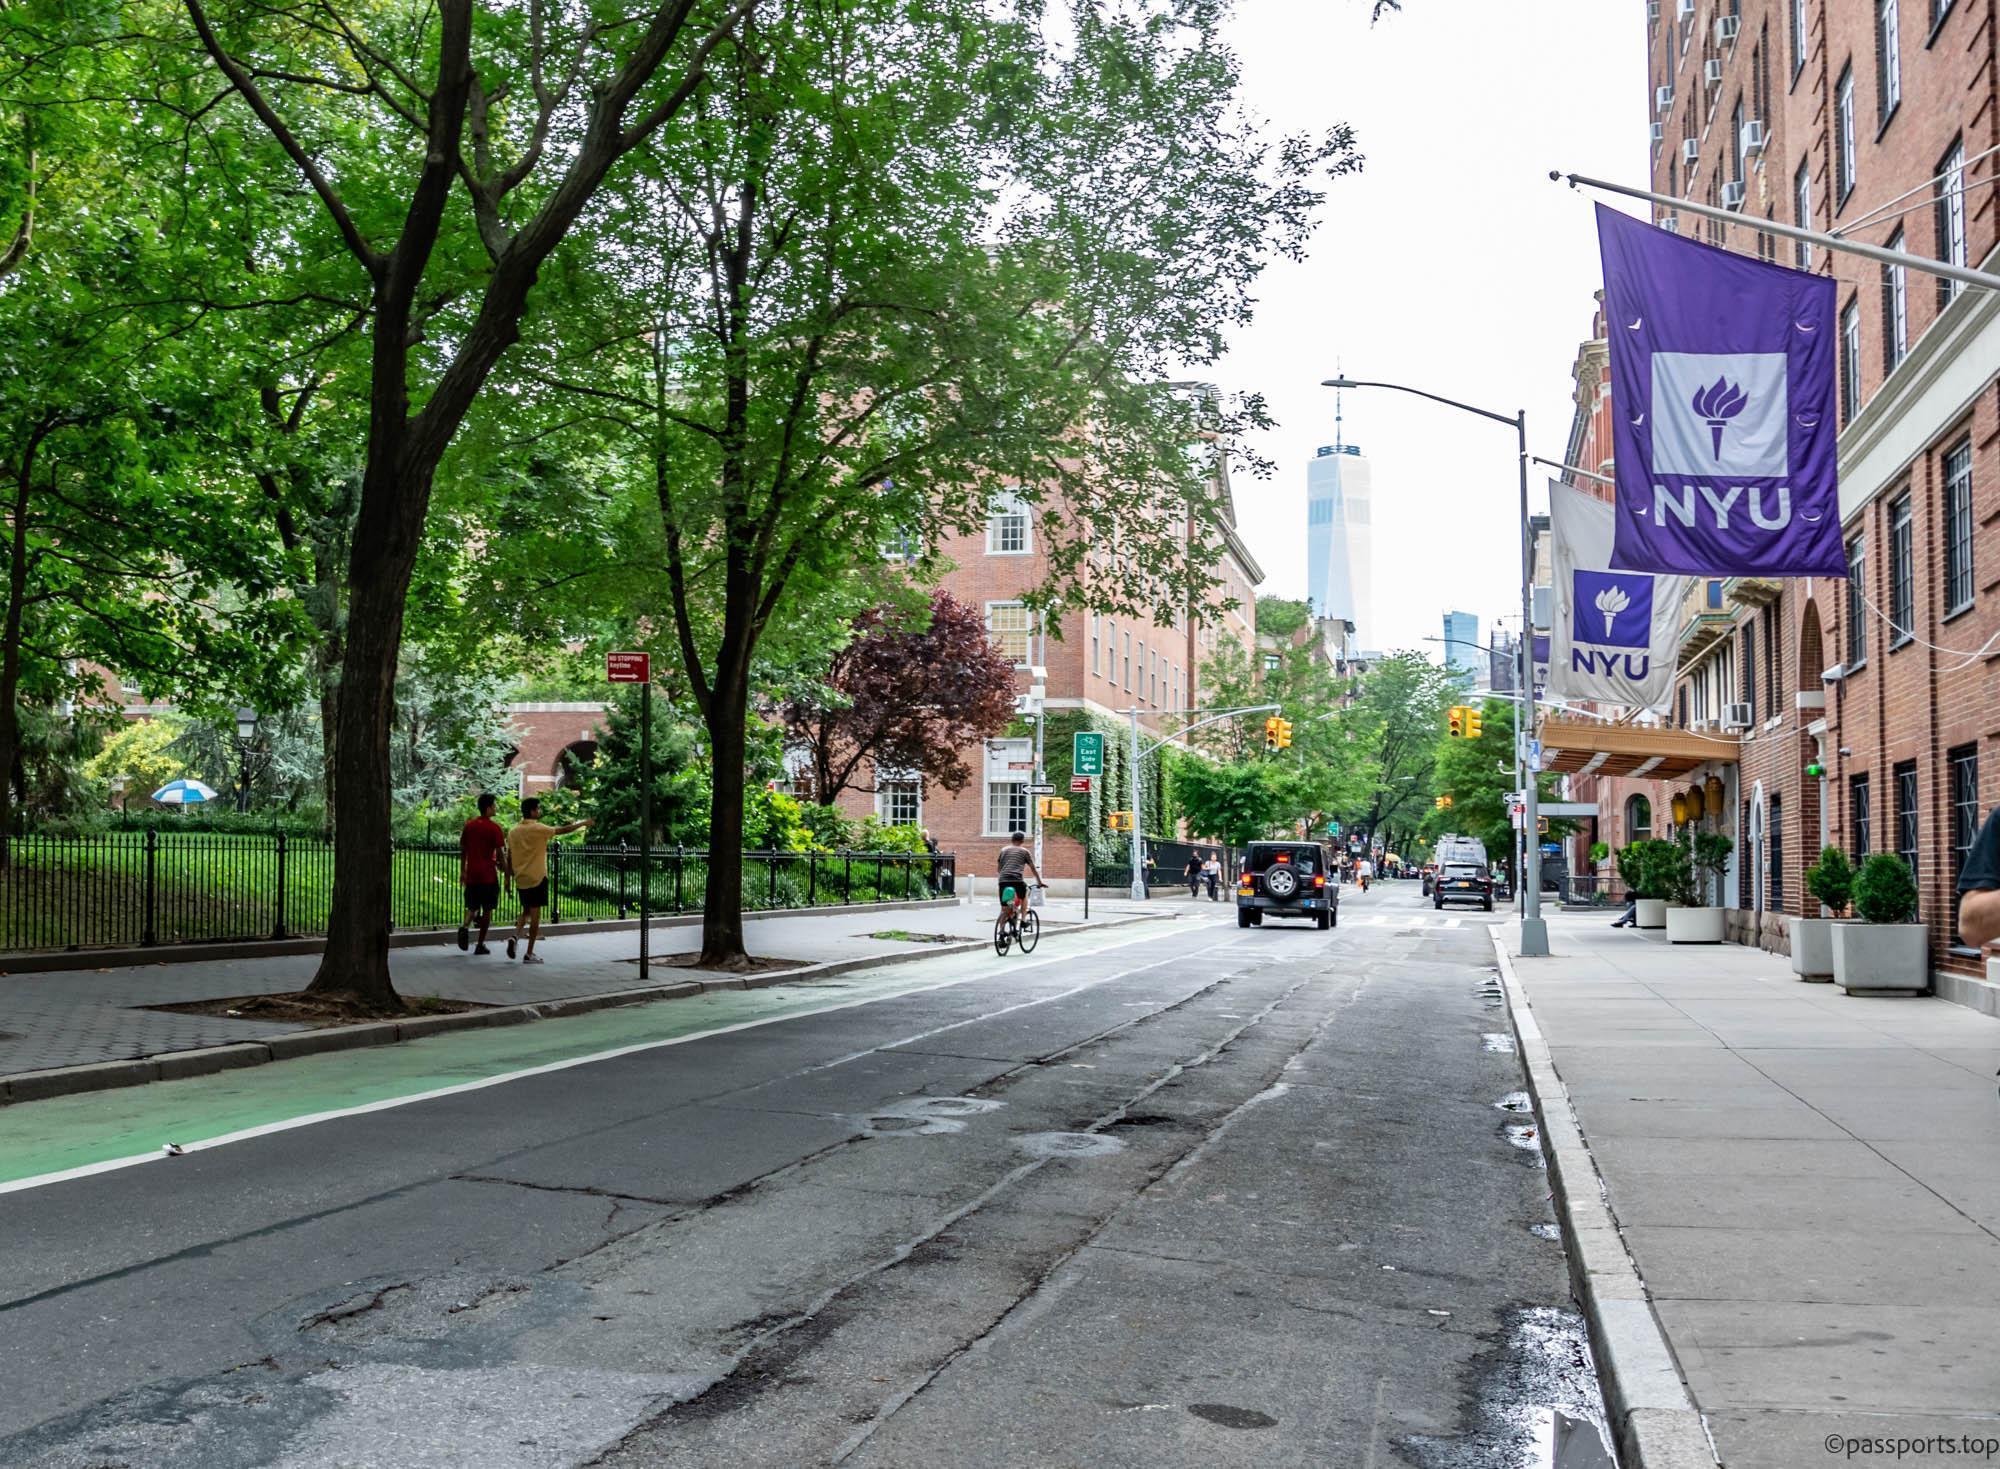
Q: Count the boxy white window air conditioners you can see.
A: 11